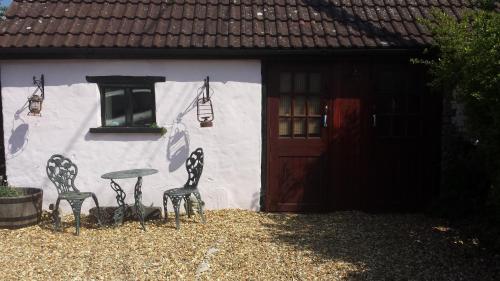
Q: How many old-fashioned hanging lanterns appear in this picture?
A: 2